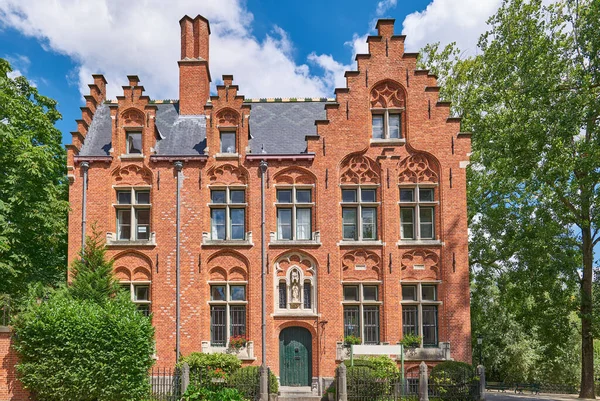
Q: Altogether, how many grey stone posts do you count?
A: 5